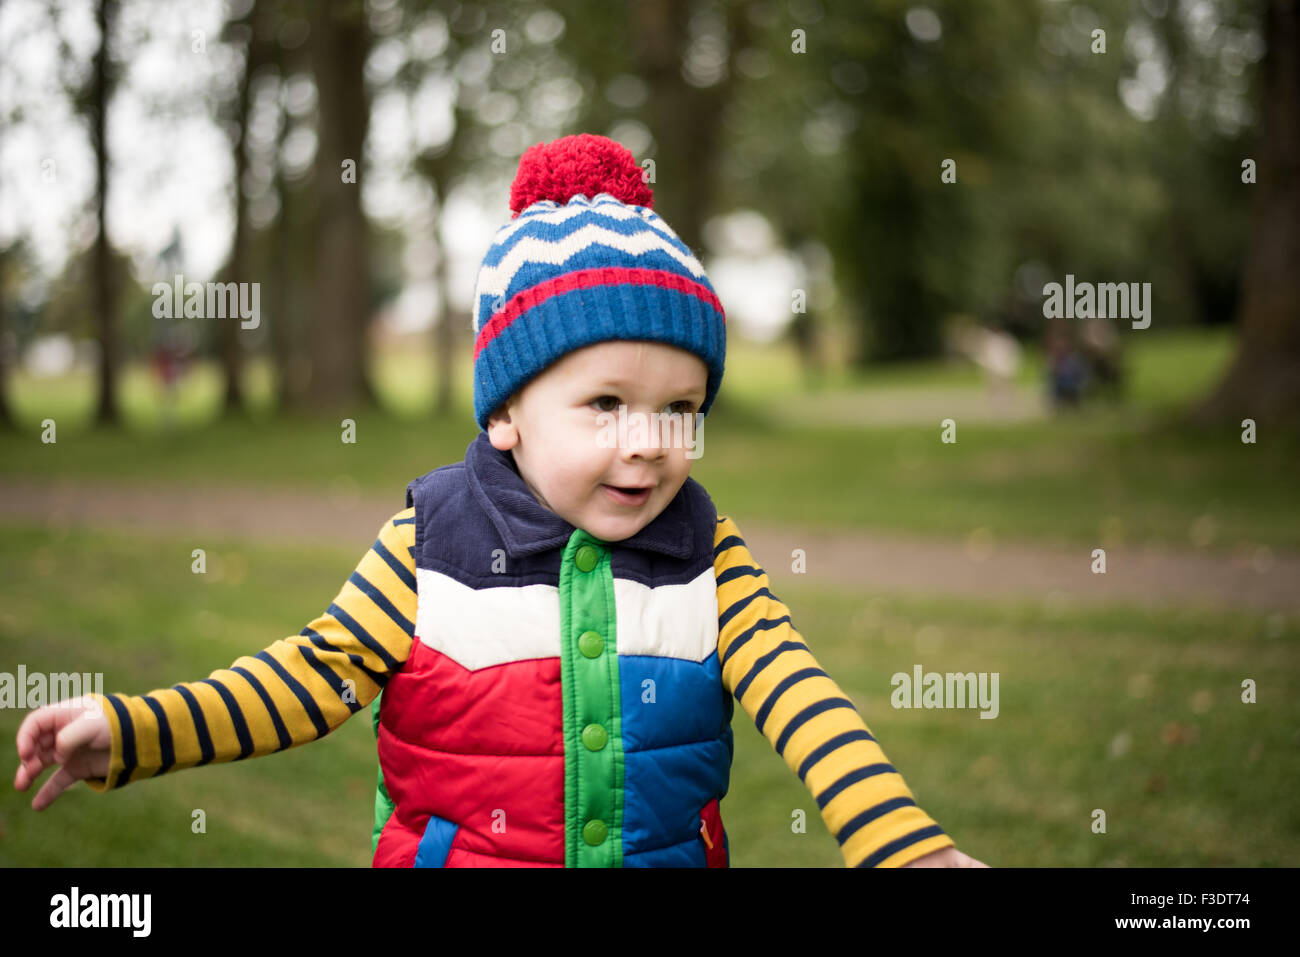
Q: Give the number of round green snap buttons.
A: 4